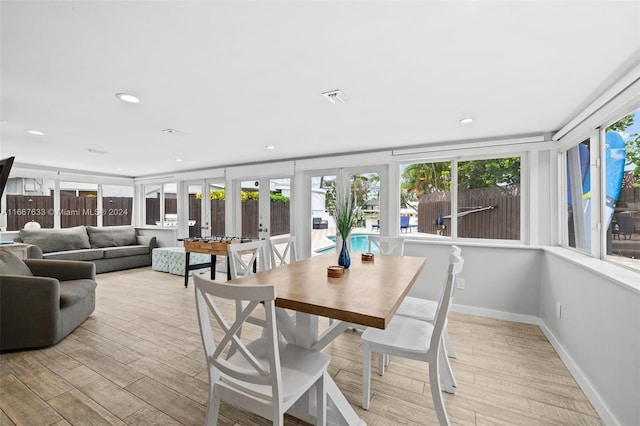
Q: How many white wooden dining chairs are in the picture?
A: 6